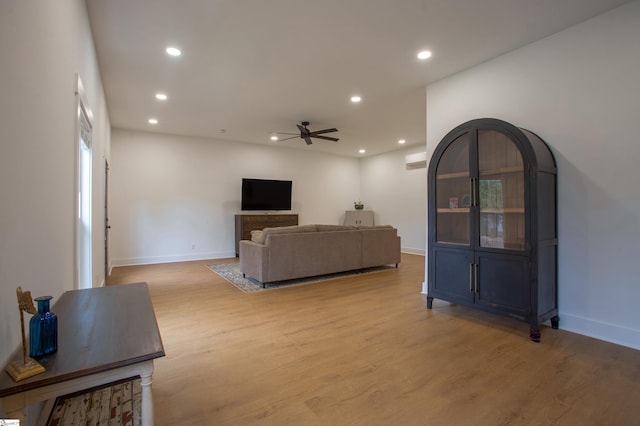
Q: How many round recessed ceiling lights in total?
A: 8